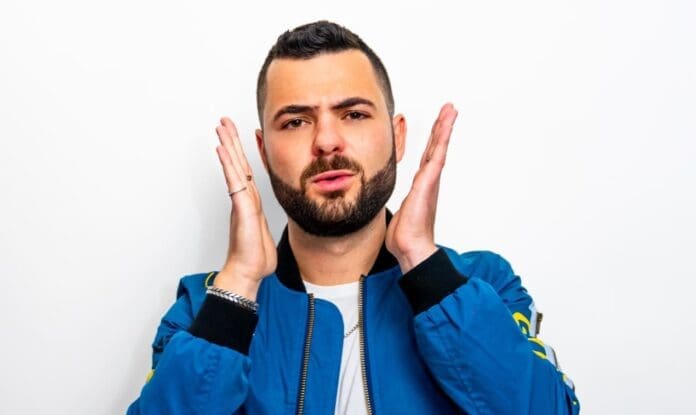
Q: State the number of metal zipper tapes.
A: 2